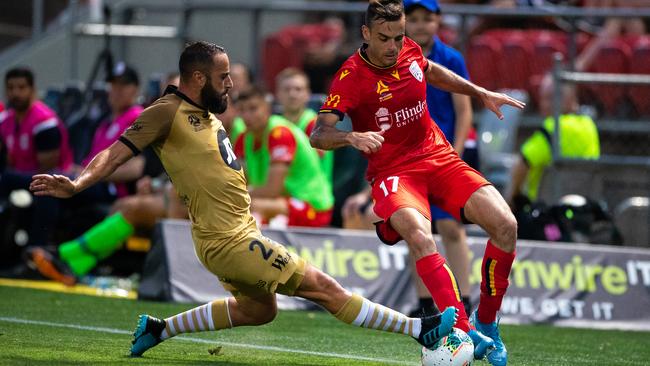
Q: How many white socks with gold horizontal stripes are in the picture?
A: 2